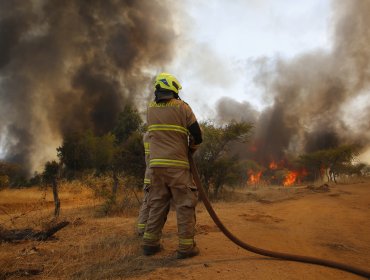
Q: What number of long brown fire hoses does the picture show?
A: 1